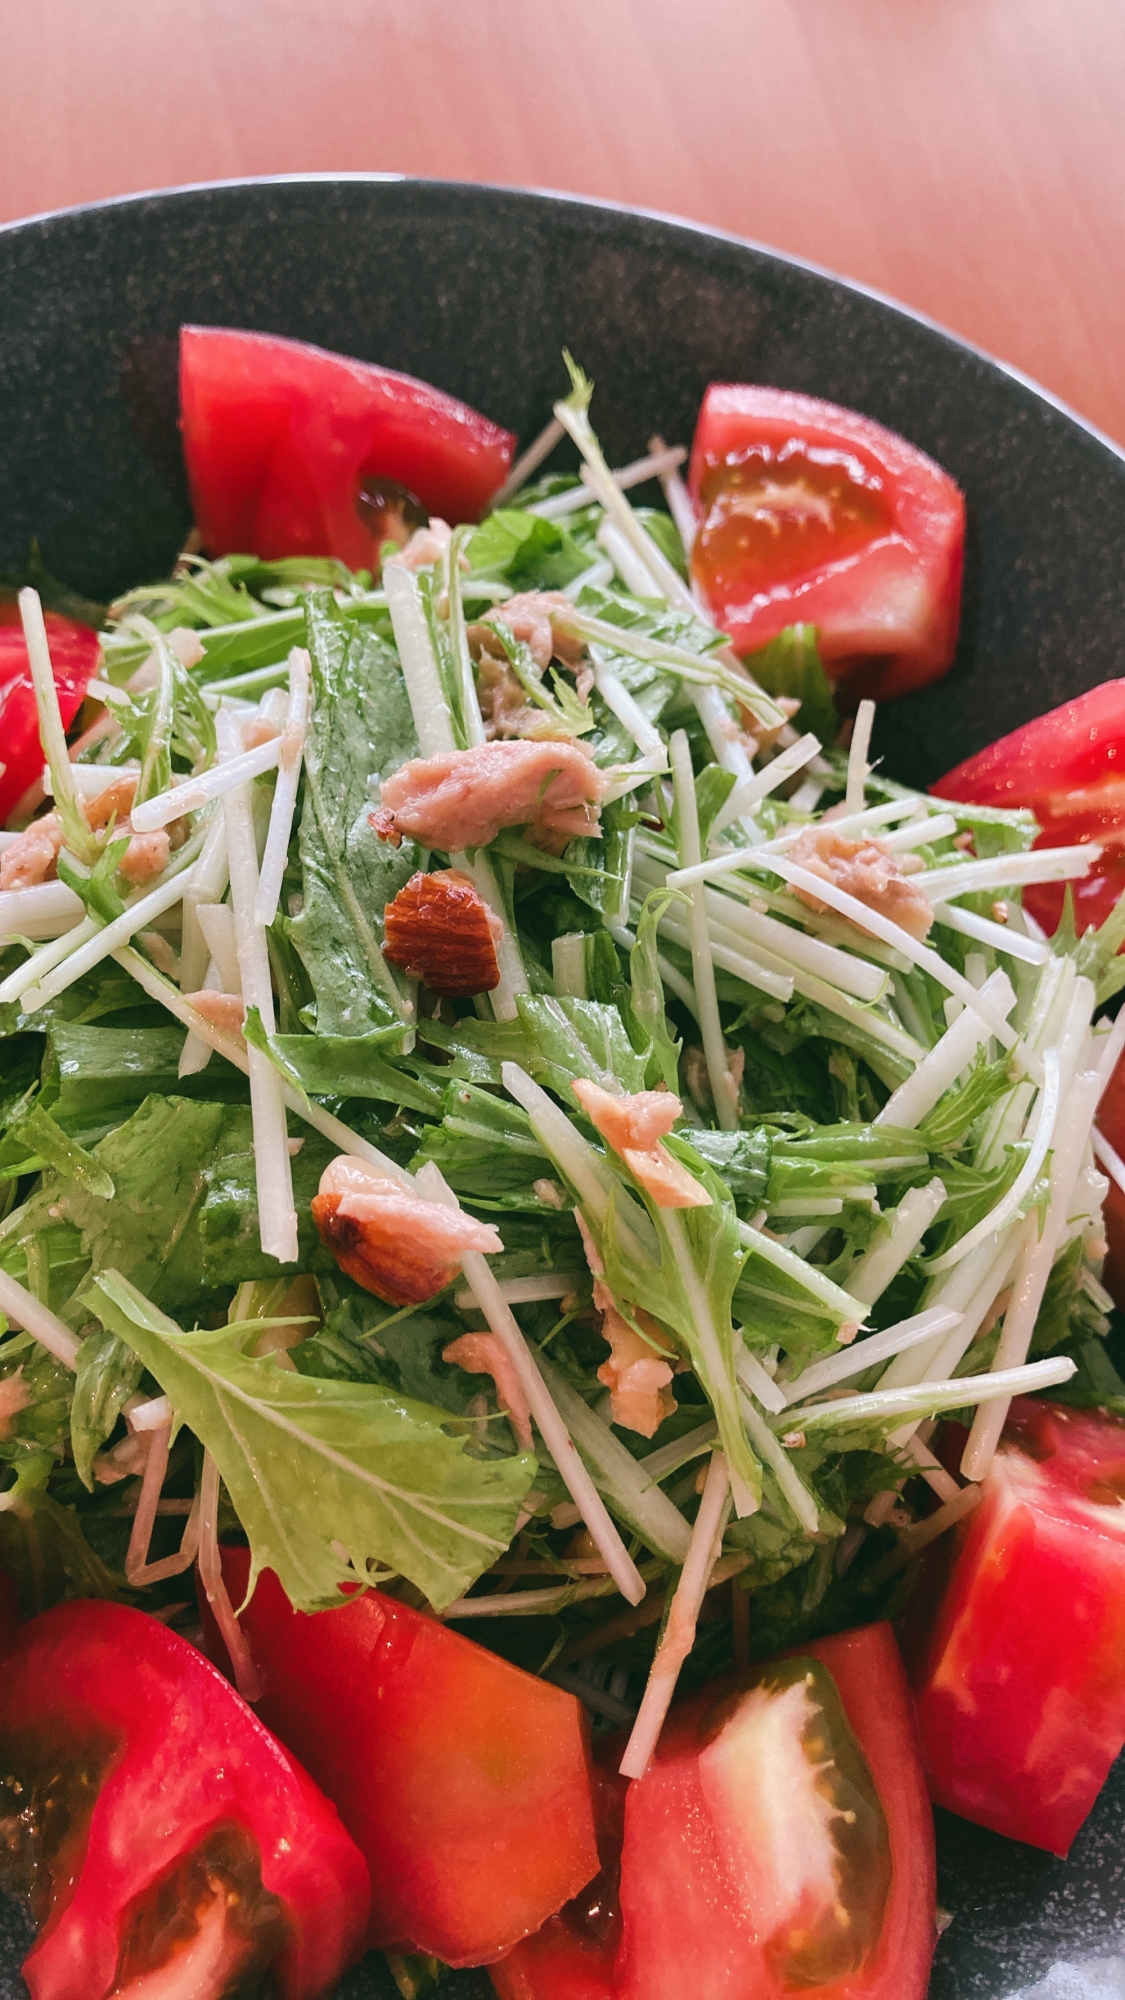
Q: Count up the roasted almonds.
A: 2